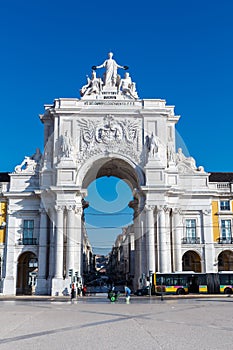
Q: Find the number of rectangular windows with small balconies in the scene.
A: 3